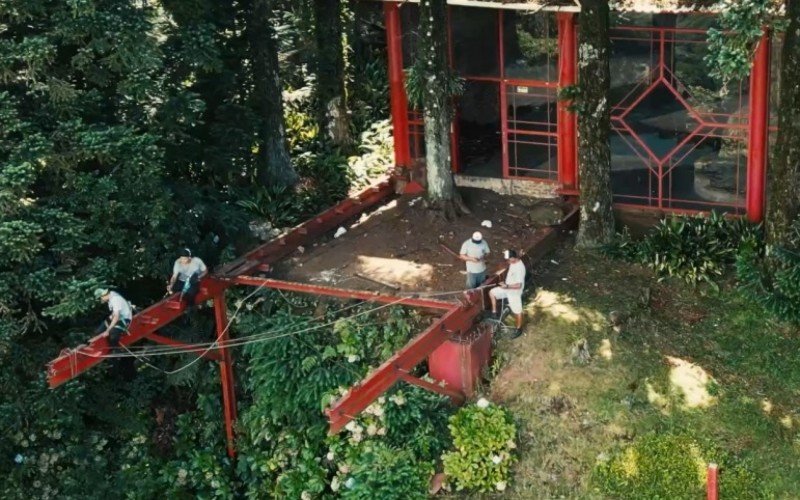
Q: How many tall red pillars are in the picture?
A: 3